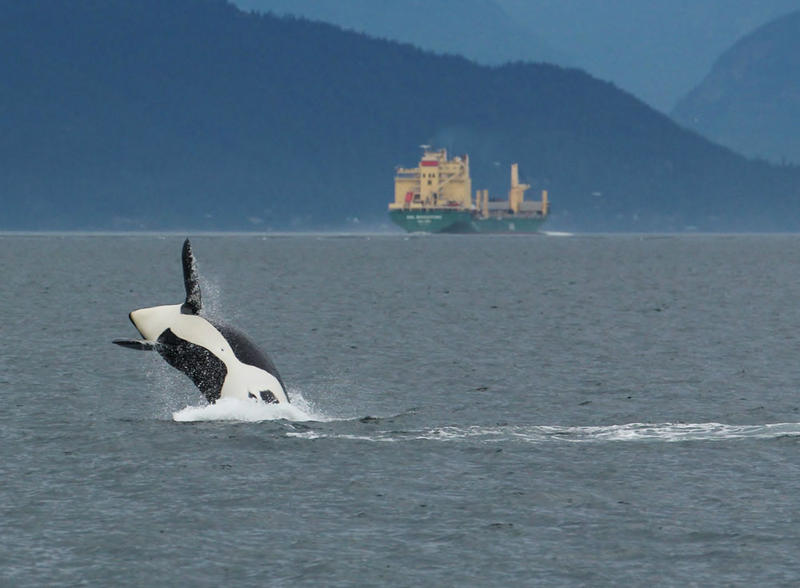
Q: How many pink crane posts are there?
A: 0